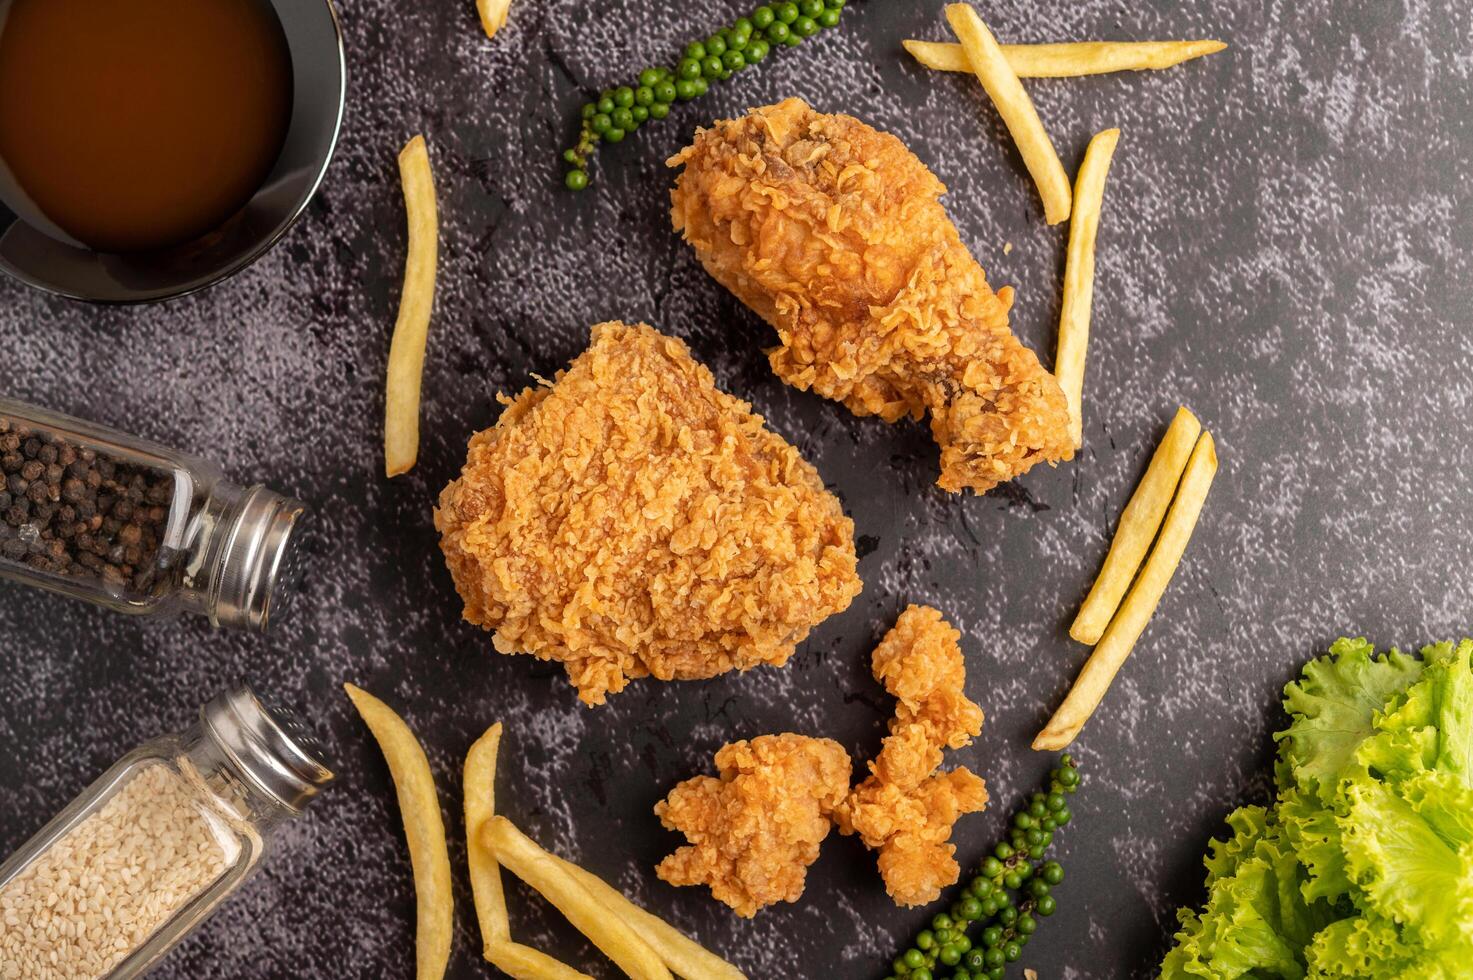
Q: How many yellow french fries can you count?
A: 12